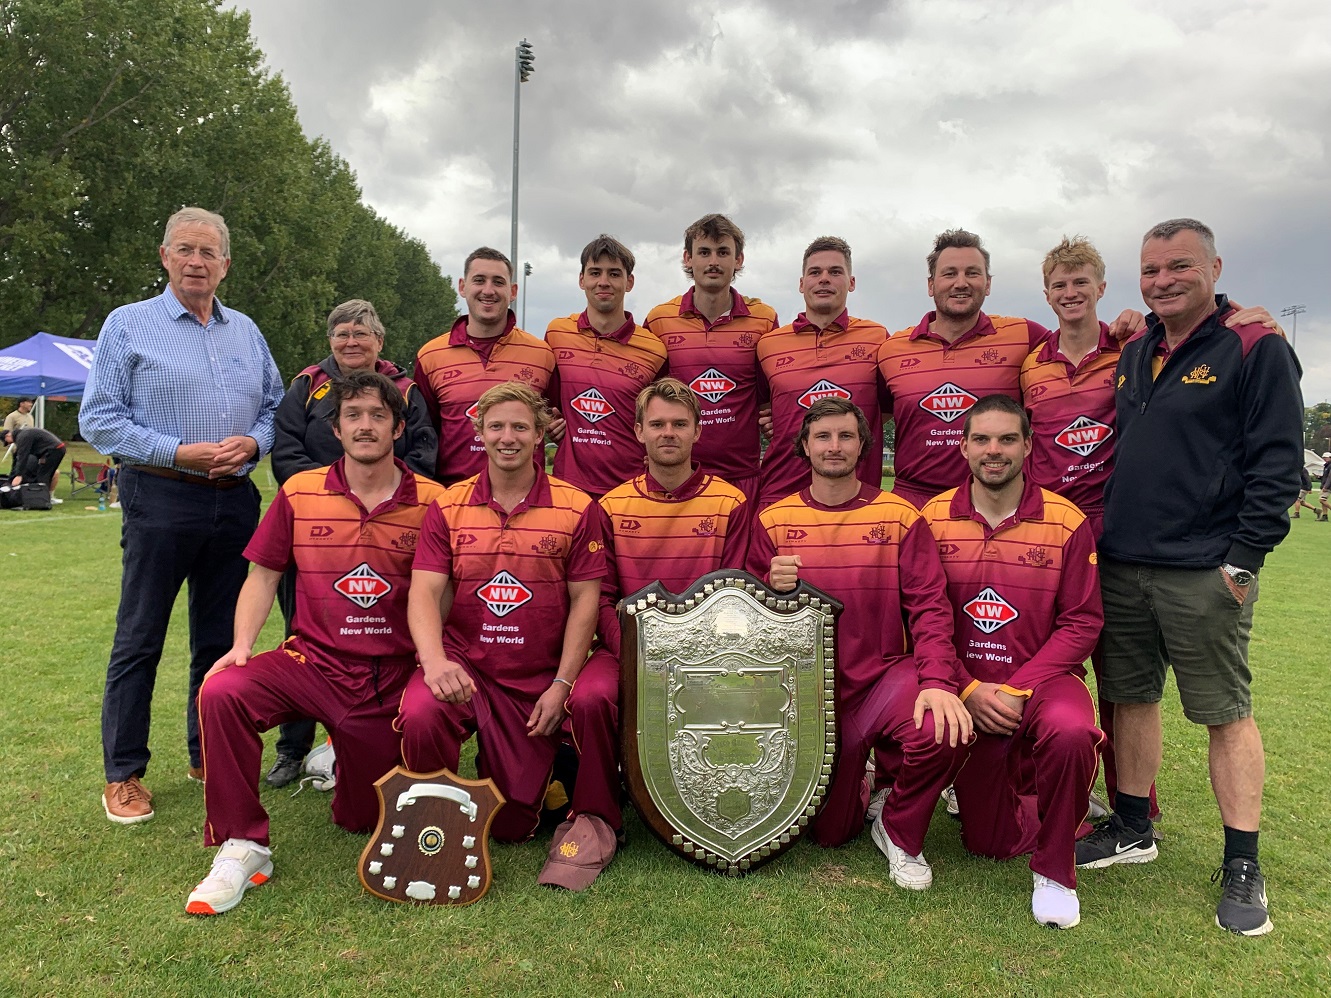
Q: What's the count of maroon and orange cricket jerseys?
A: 11